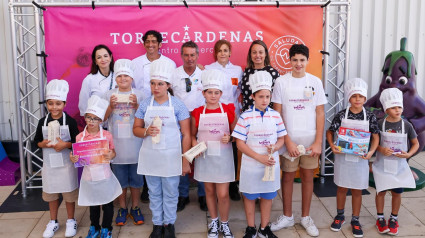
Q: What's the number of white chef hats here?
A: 8